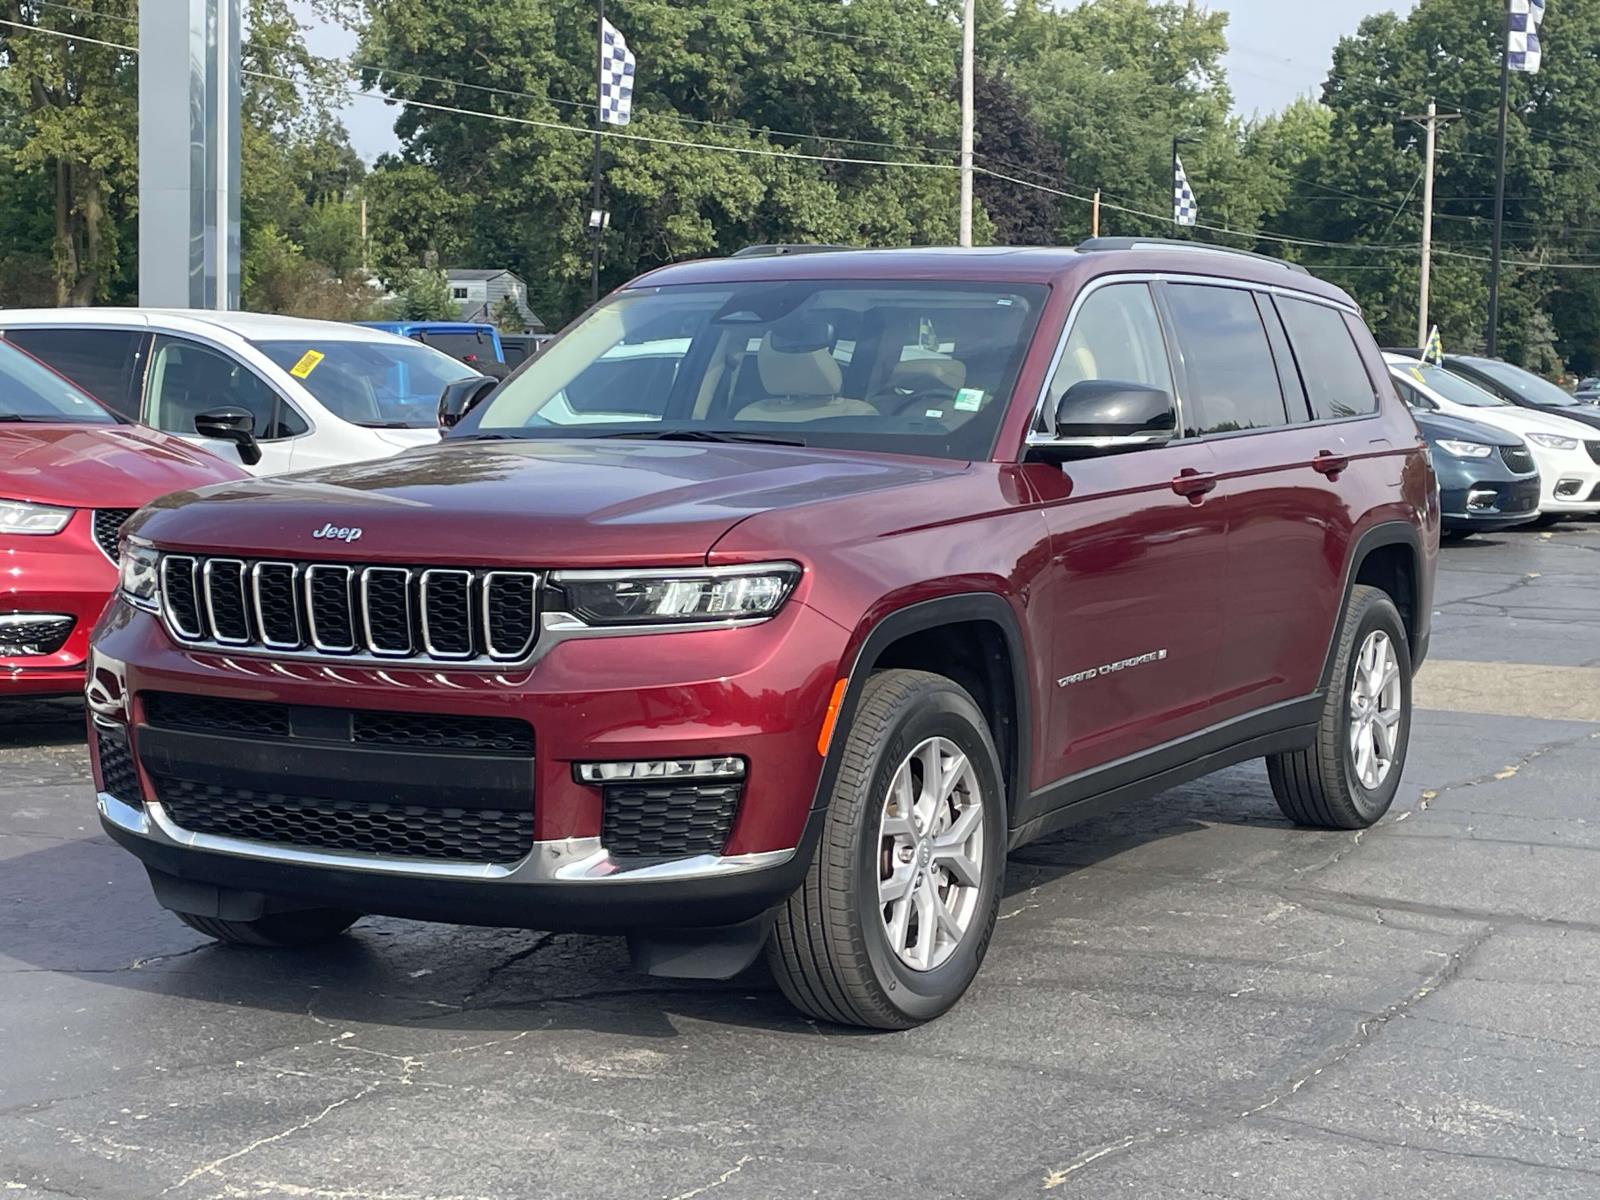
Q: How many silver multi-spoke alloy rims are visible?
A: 2